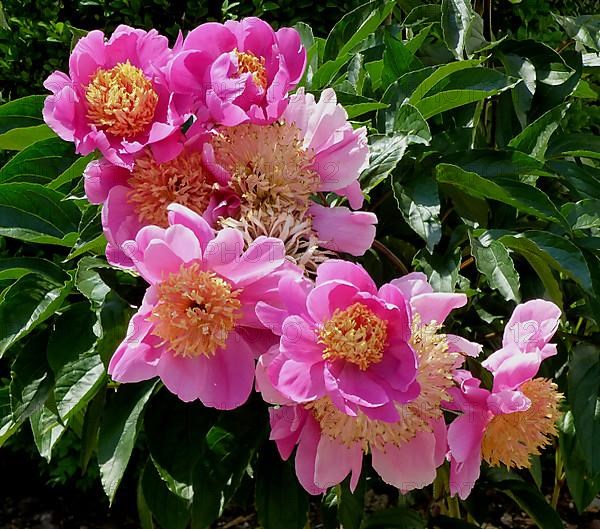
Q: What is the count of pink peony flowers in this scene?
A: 8